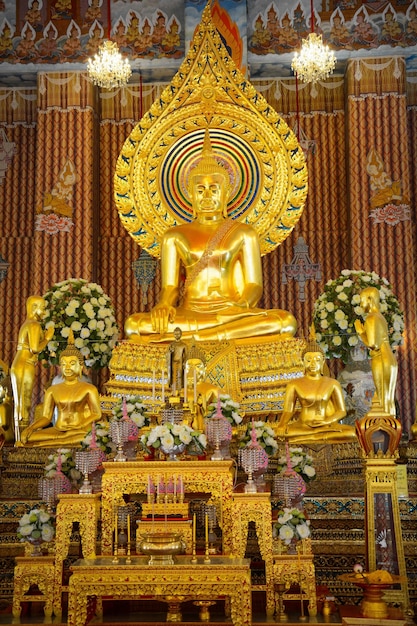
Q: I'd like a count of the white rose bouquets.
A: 11